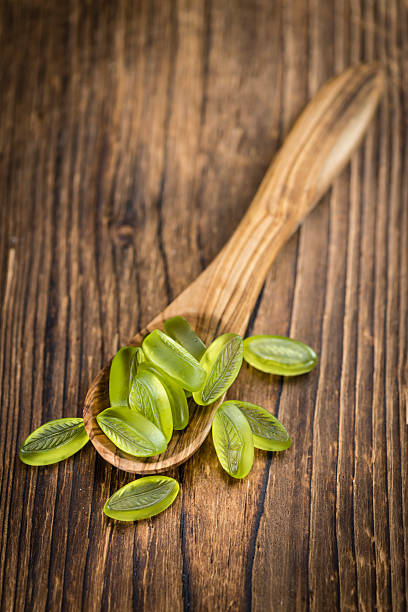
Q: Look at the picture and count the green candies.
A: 12